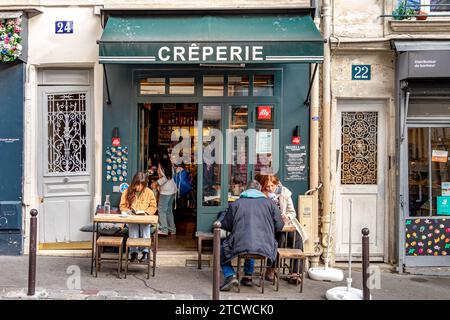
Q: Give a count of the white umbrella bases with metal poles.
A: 2